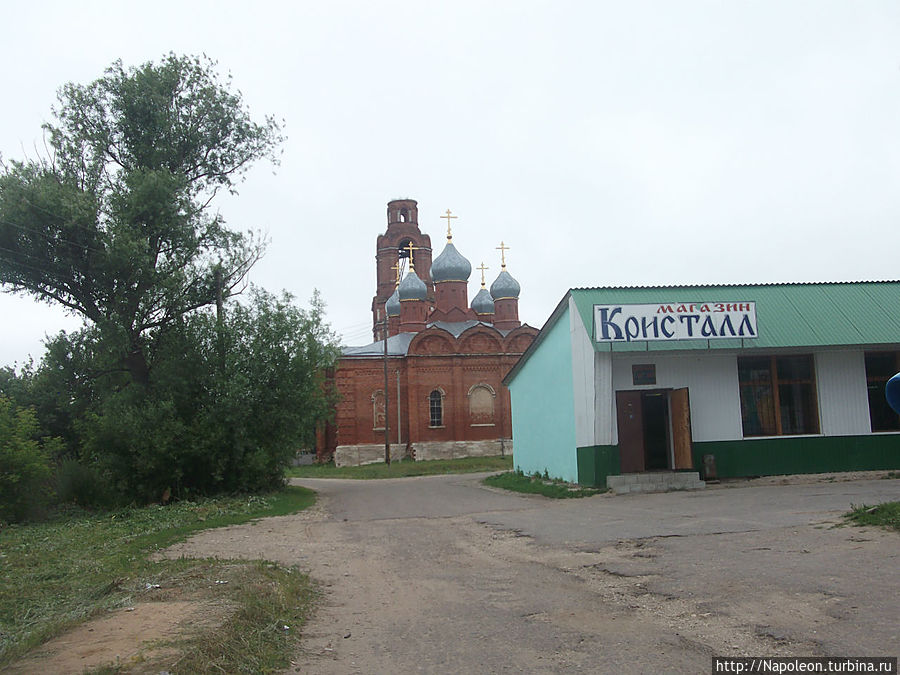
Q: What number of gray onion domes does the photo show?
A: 5